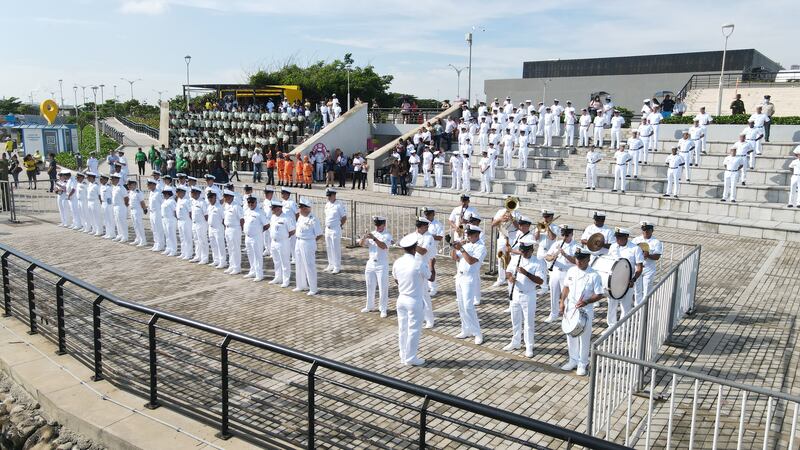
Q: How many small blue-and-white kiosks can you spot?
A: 1